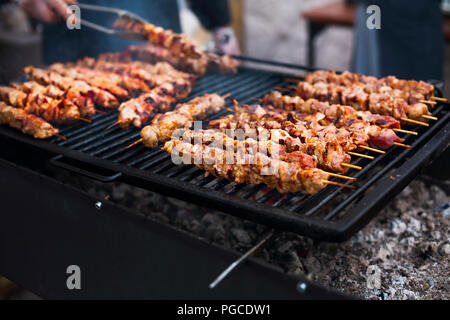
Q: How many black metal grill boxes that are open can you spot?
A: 1